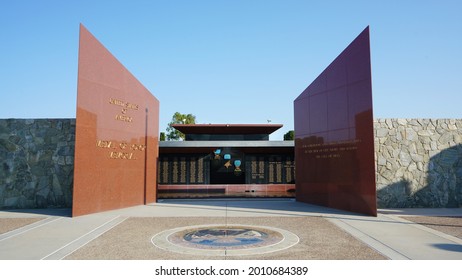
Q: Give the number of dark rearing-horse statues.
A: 0